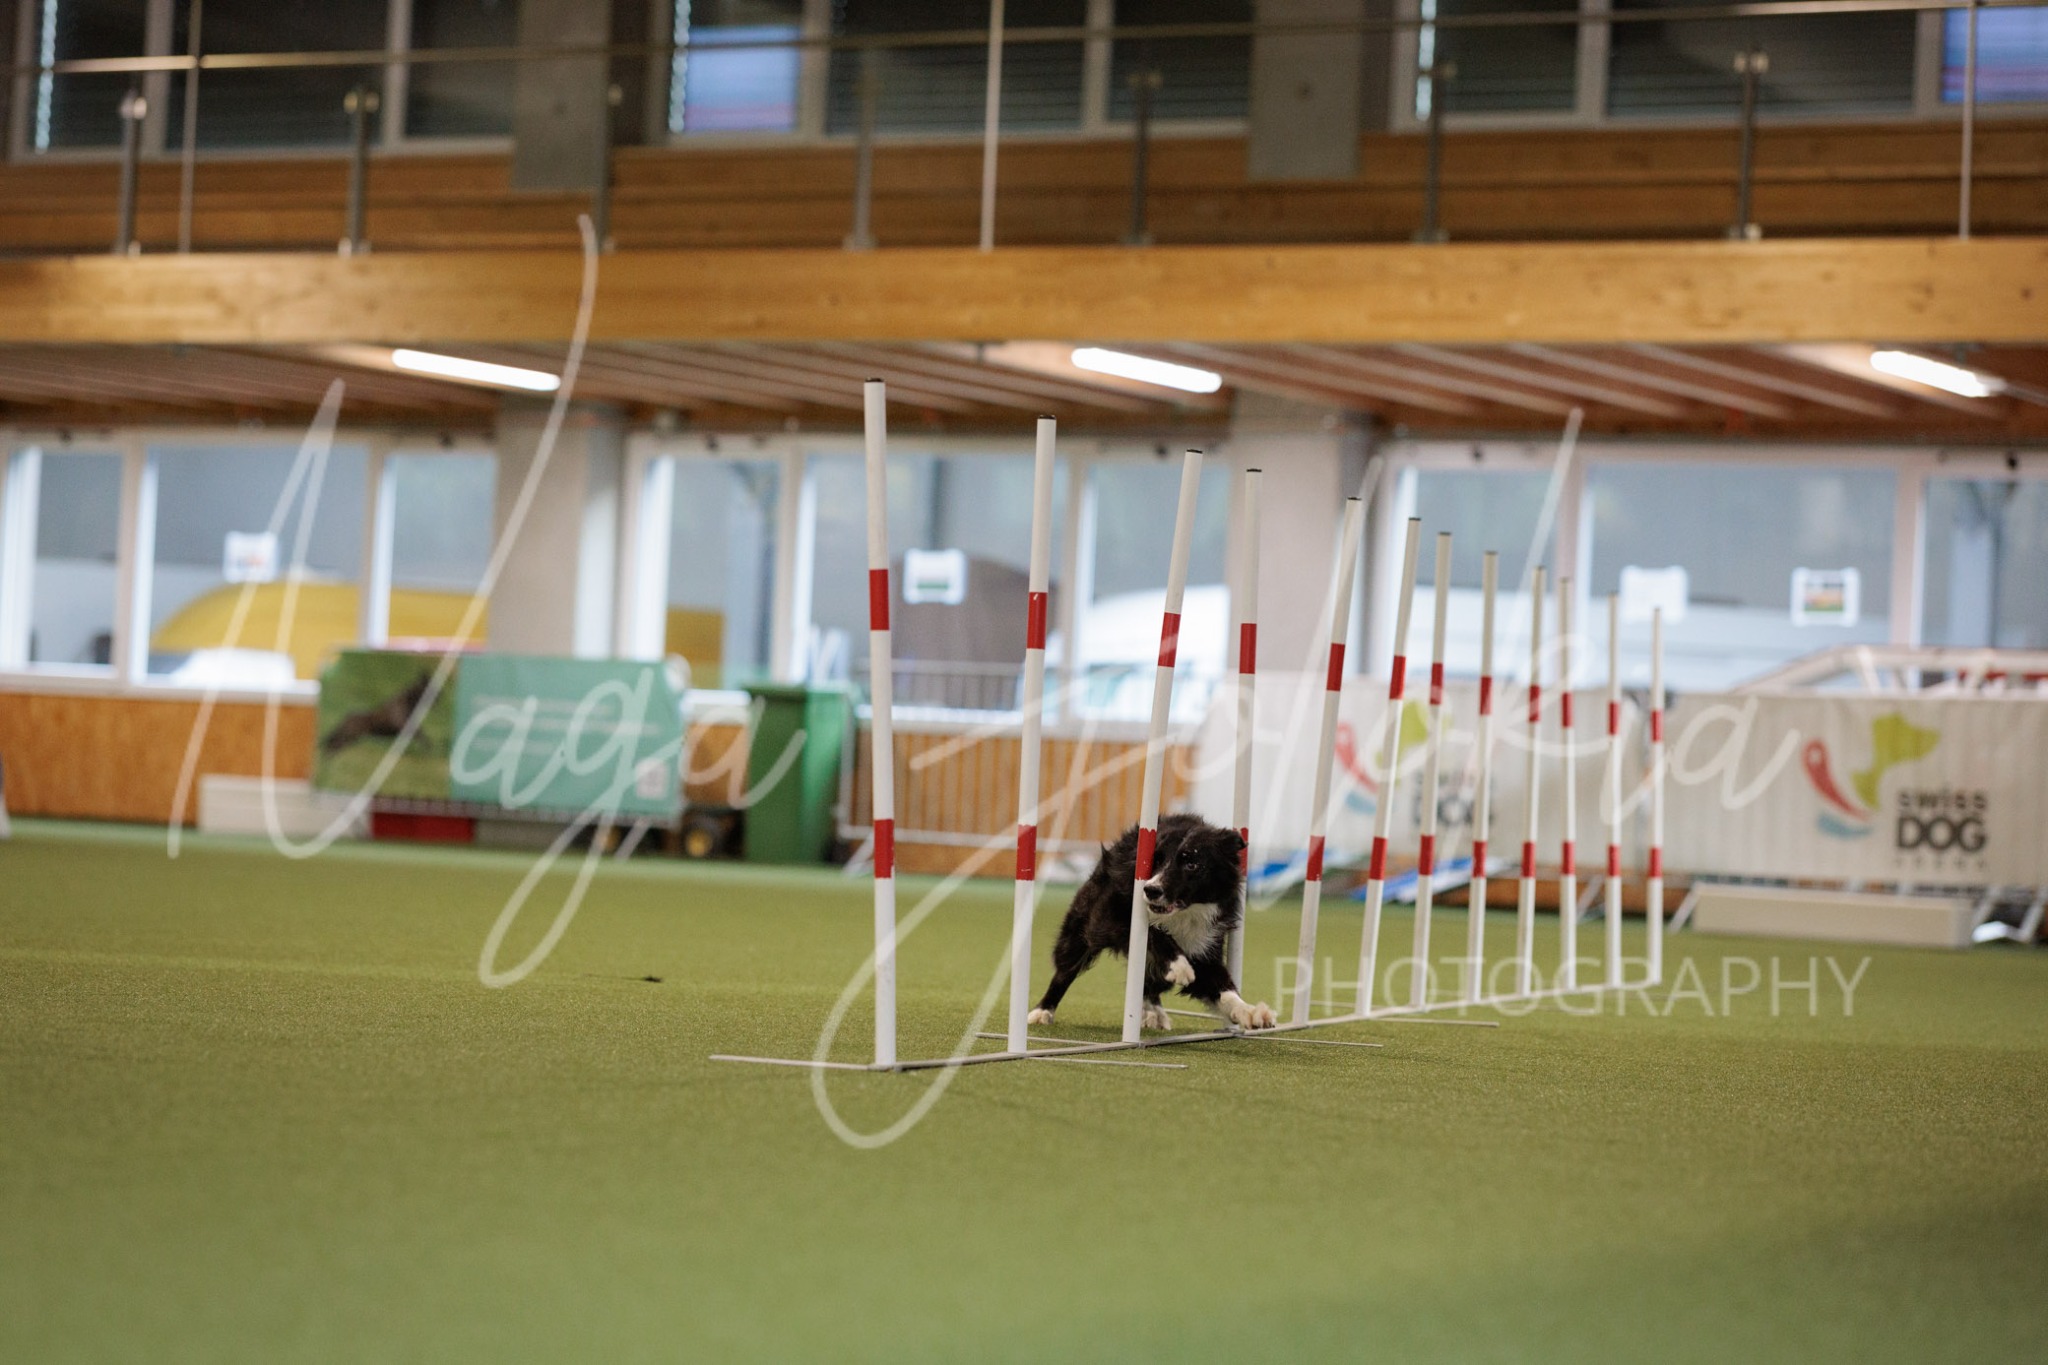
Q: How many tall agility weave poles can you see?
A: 12